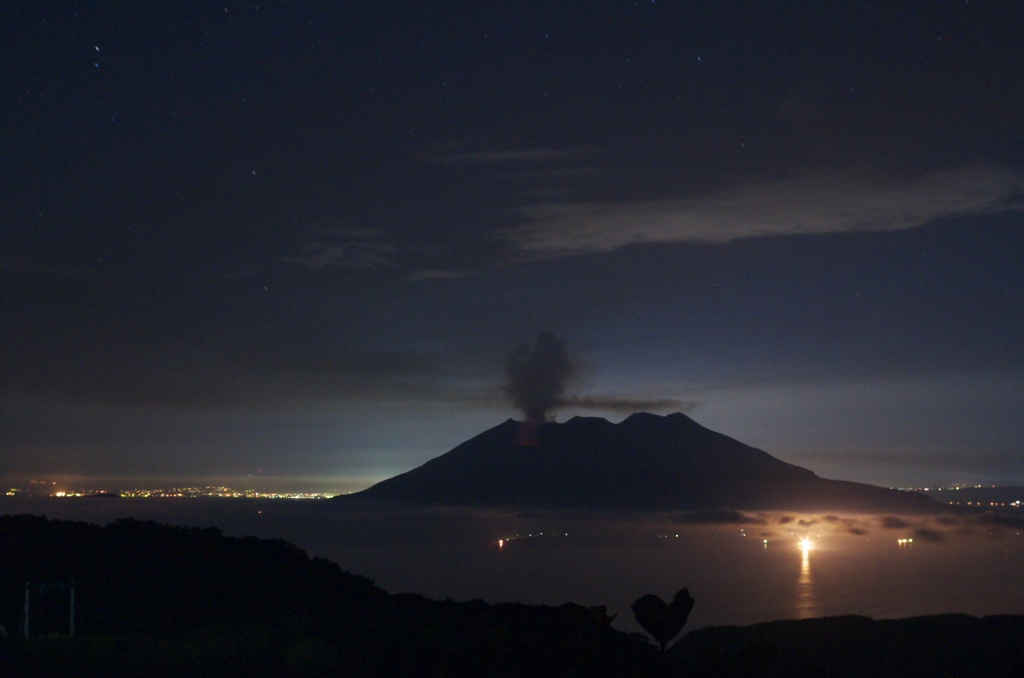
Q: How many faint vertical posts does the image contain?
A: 2